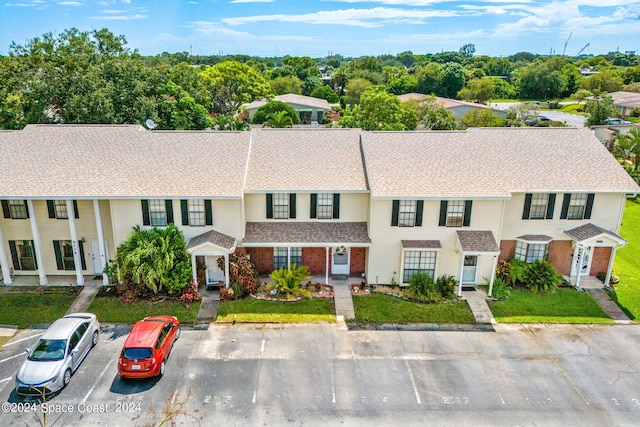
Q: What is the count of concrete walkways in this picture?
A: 5